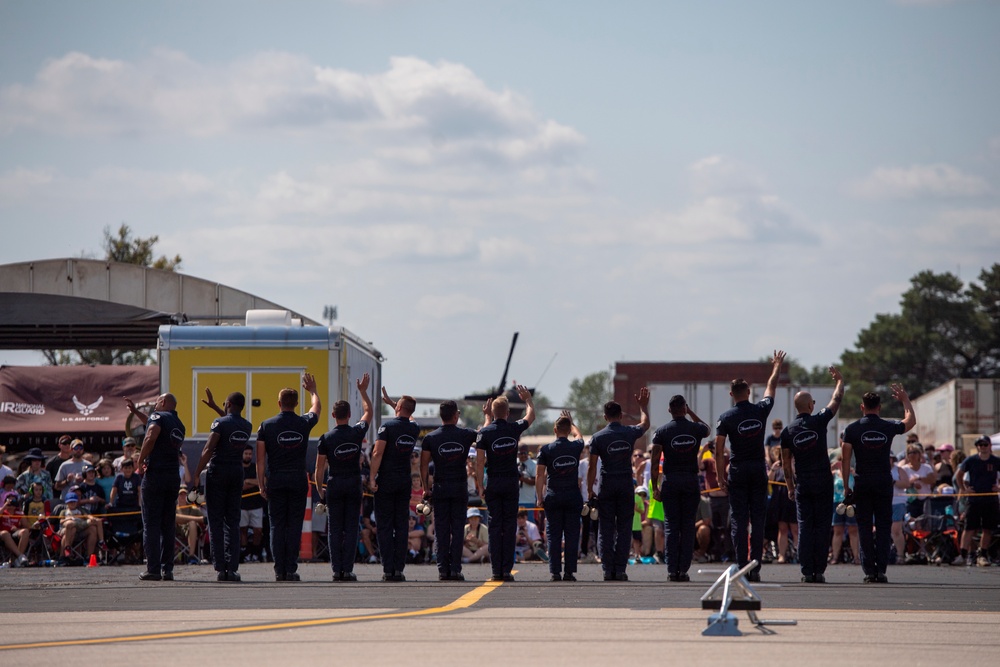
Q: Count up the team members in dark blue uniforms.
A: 13